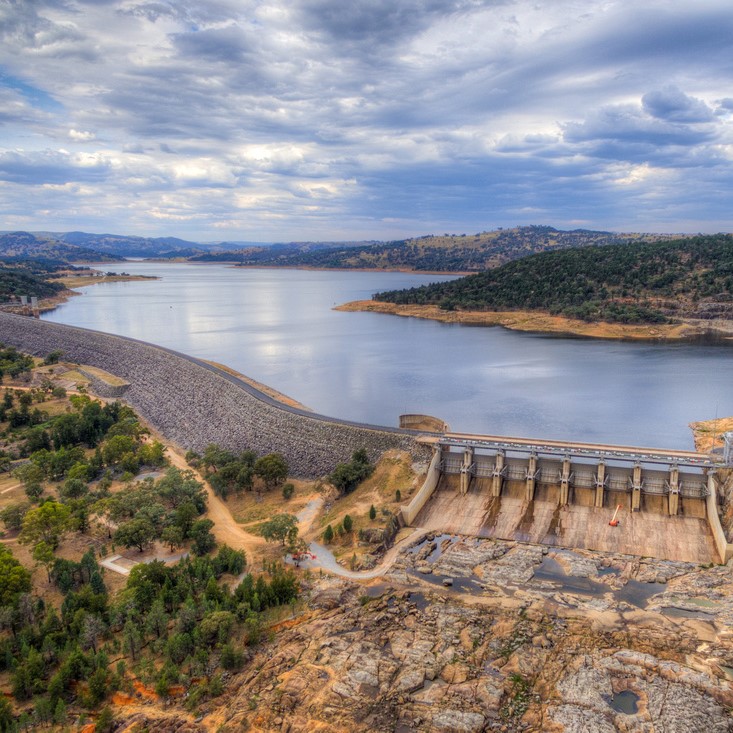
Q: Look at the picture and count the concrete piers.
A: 7